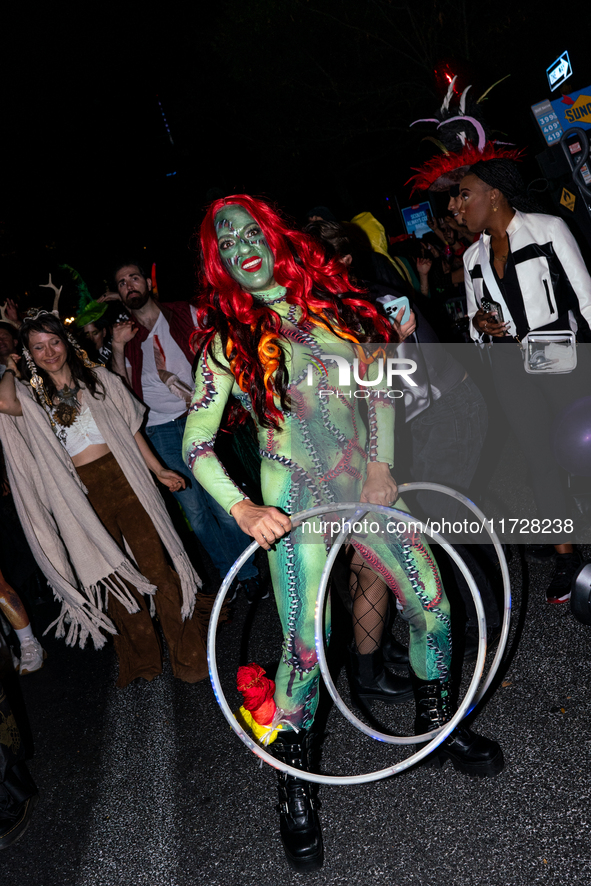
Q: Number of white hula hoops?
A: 2